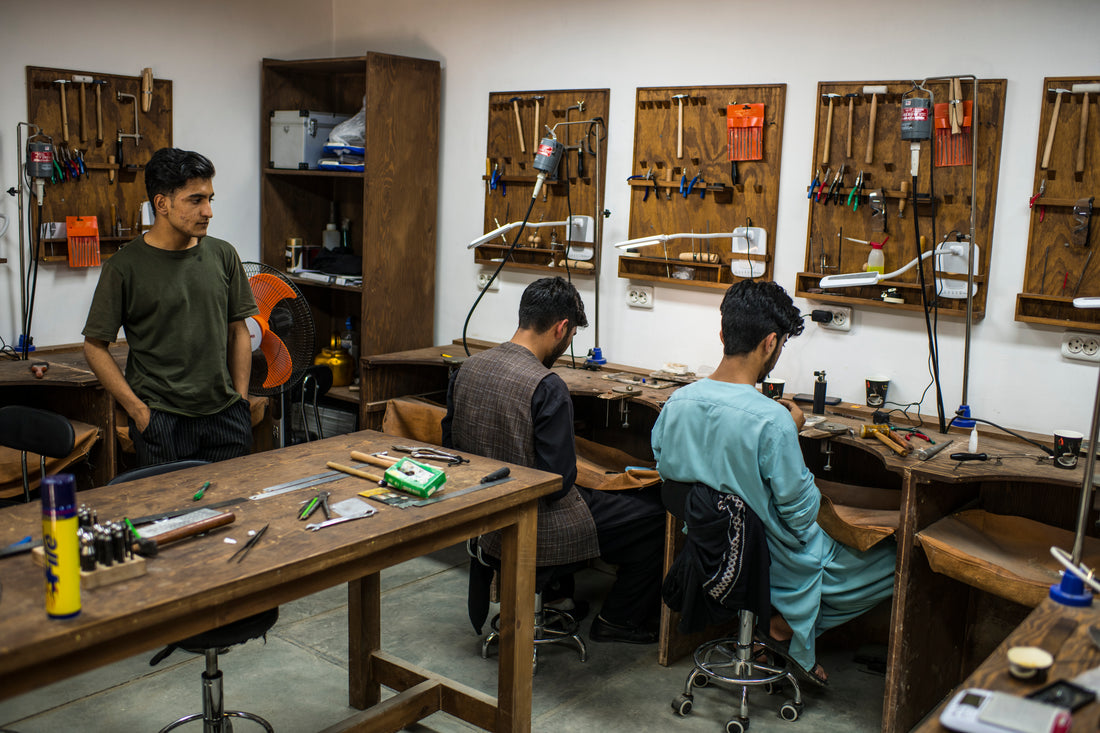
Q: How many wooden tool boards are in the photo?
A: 5